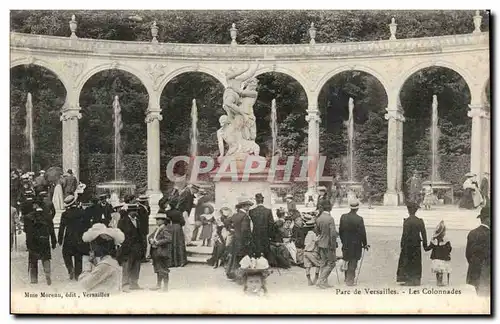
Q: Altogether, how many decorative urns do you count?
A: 6